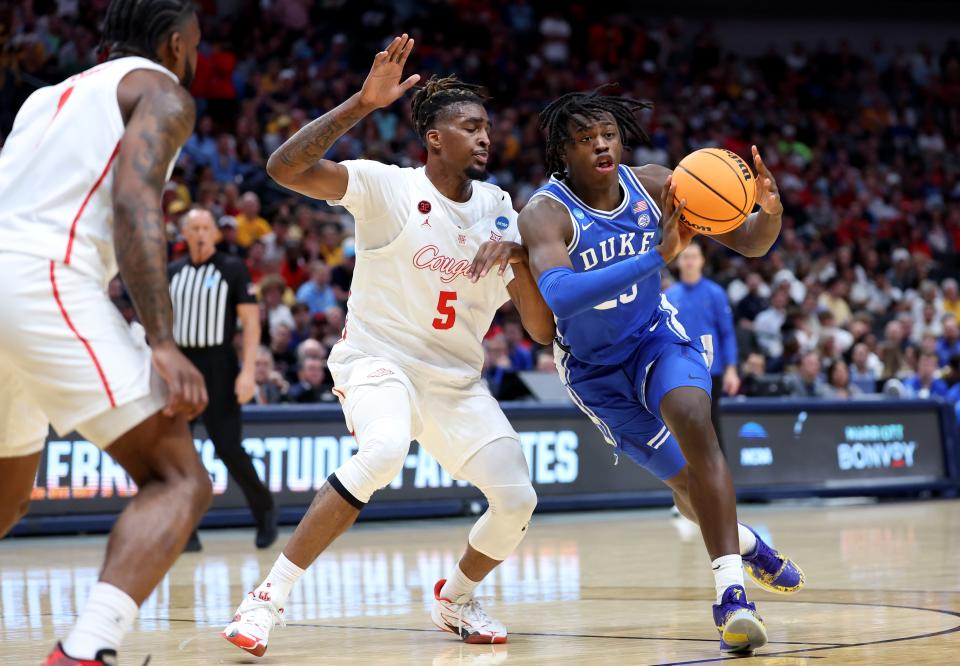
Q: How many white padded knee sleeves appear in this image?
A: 2